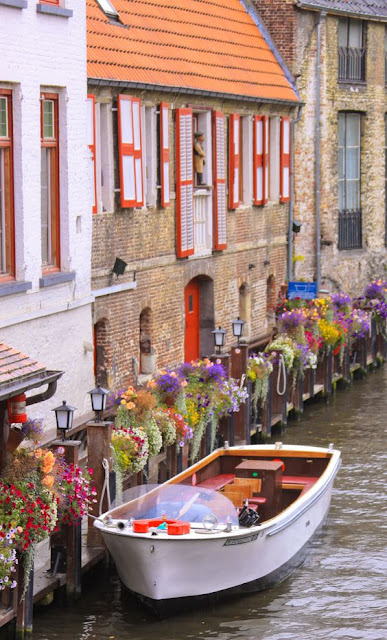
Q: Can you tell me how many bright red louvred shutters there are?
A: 2